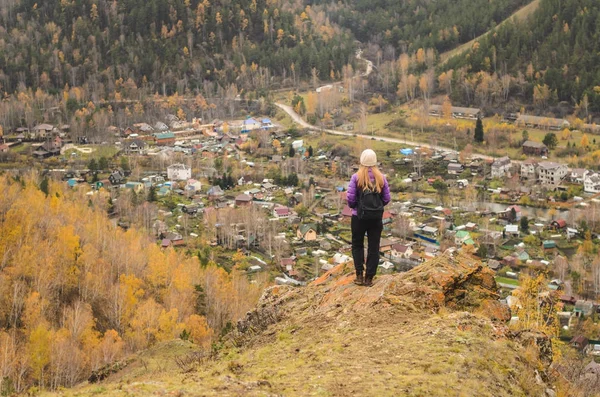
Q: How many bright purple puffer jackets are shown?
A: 1